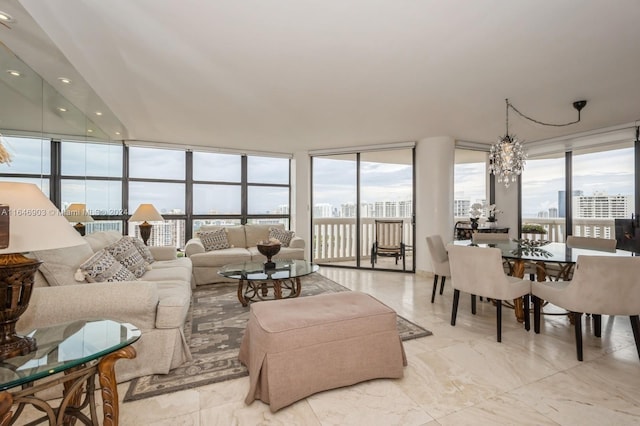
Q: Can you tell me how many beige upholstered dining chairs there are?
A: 5